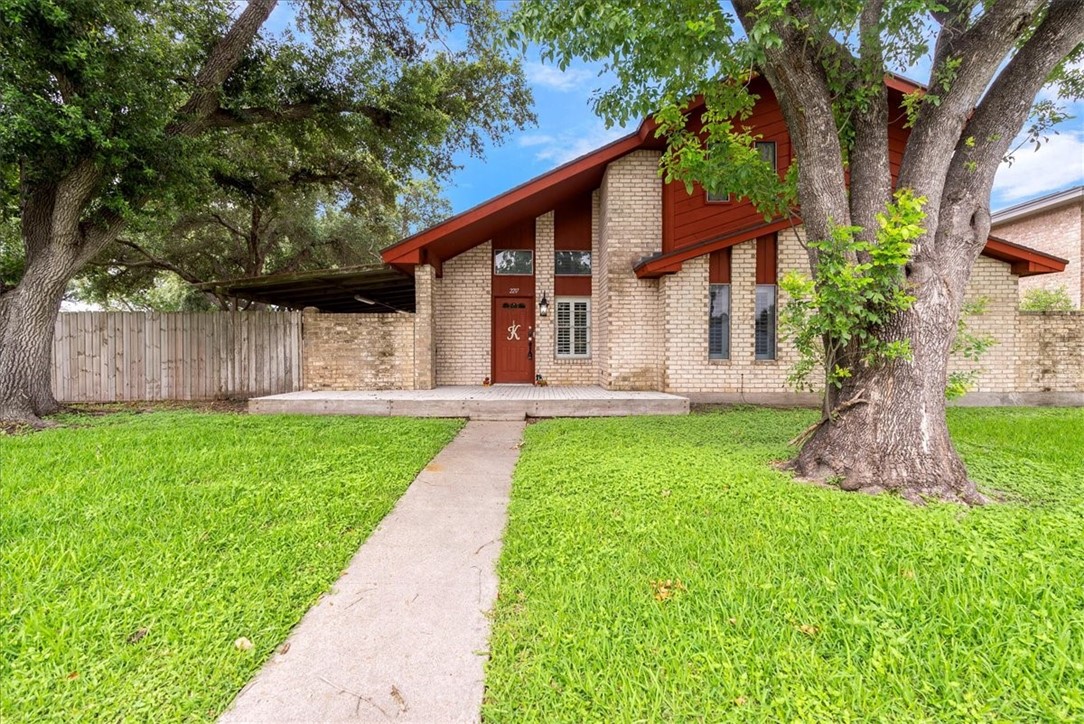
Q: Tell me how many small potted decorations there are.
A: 2